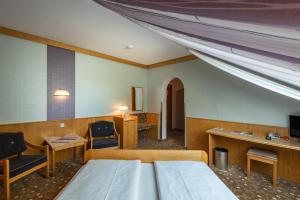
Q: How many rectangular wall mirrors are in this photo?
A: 1